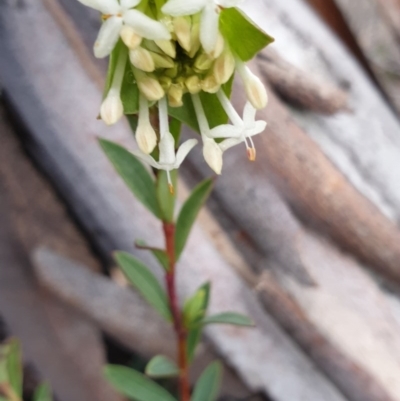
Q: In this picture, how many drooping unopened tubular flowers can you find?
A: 4